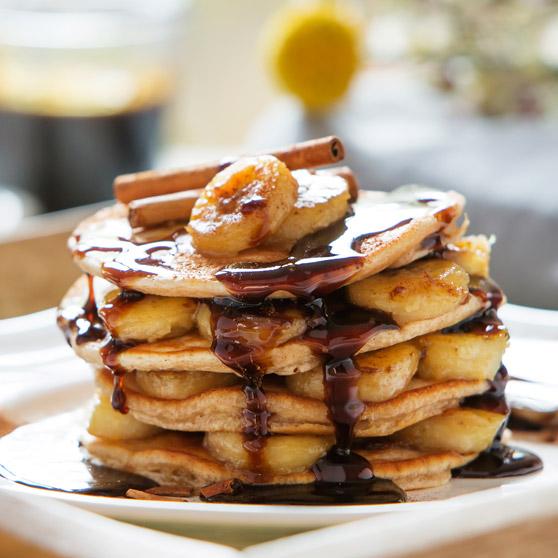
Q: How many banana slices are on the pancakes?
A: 13